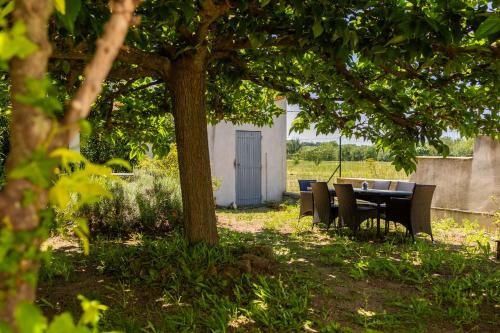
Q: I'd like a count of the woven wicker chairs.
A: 6